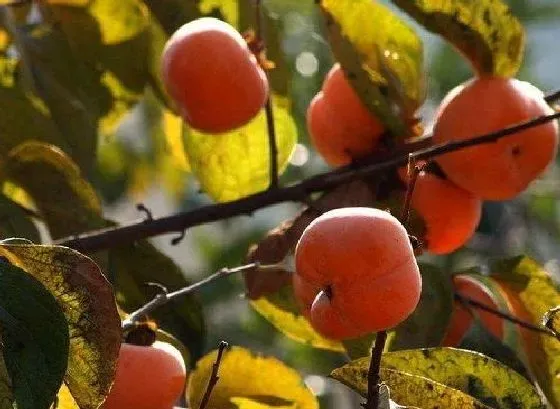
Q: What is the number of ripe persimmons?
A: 7